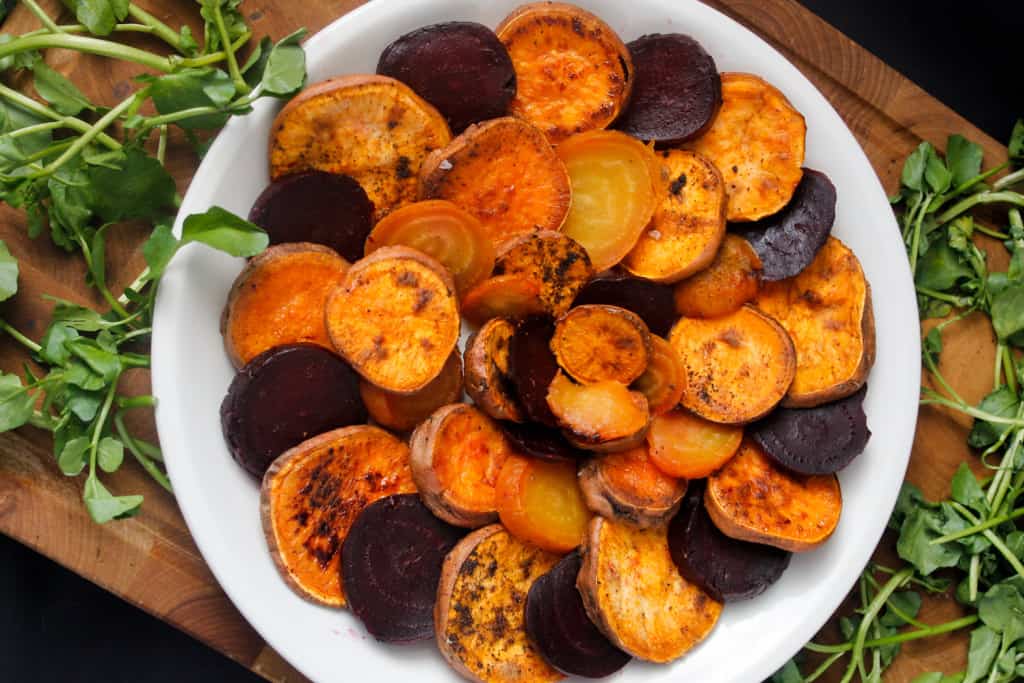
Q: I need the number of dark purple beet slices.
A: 12